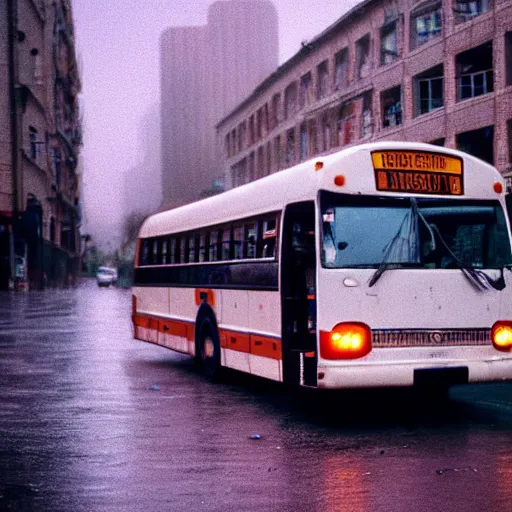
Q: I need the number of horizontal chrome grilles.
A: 1